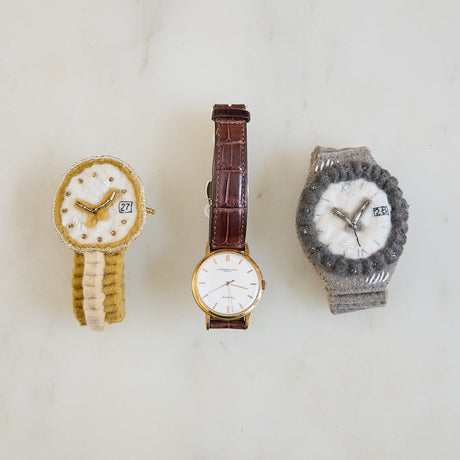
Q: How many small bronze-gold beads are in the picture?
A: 11